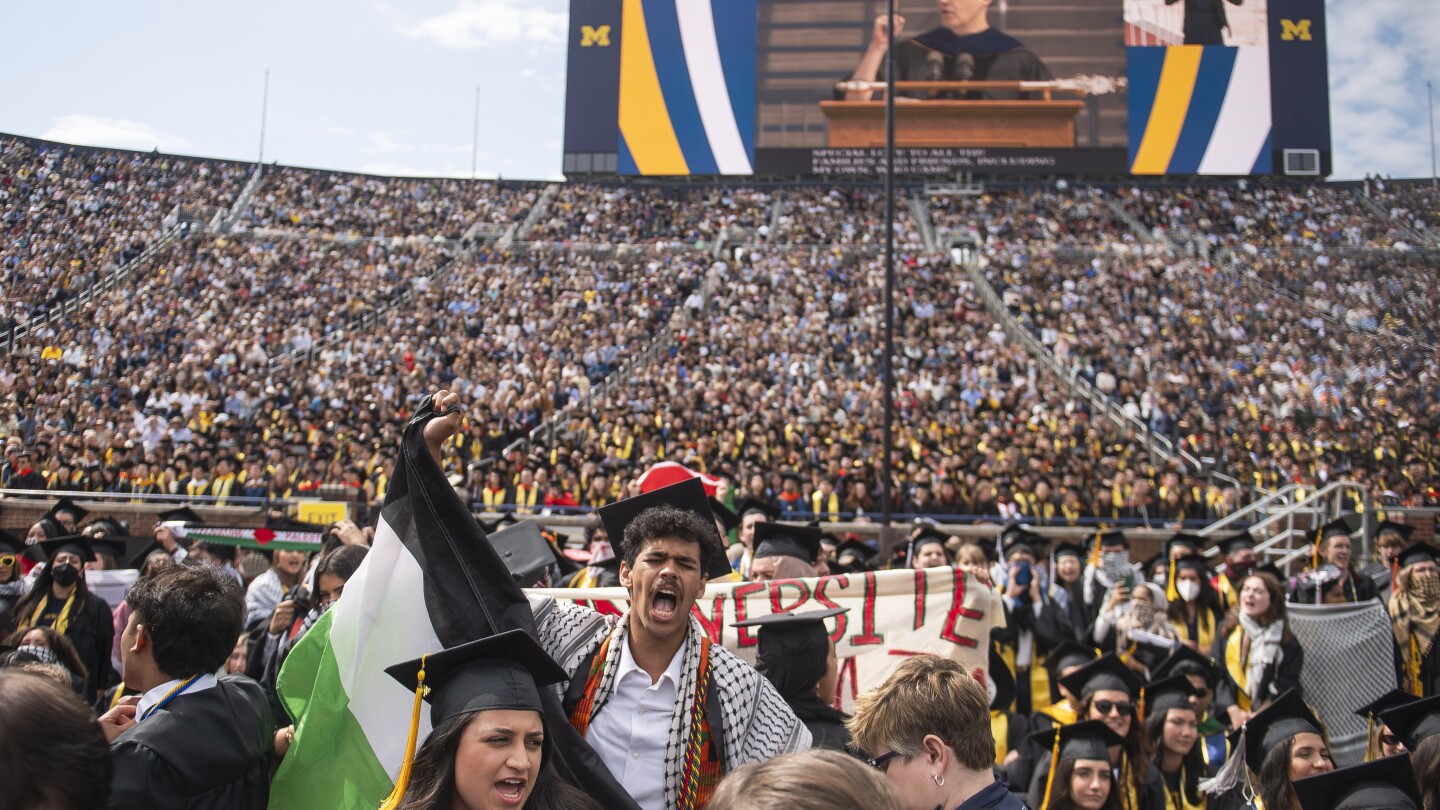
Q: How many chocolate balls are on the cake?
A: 0